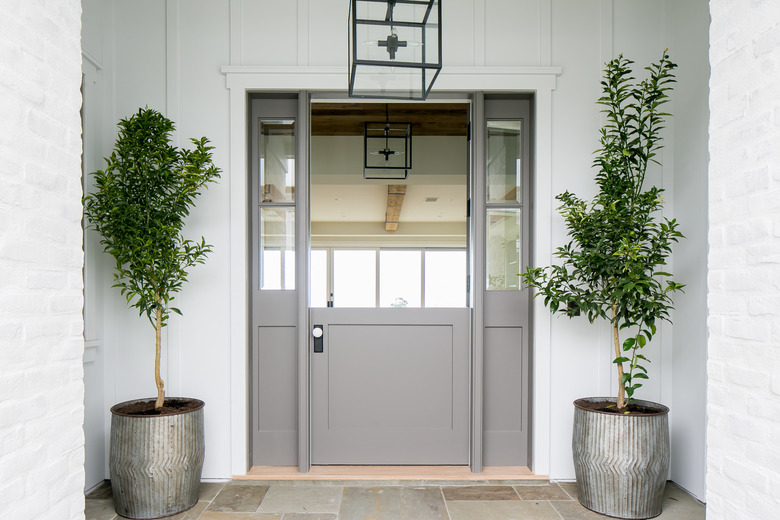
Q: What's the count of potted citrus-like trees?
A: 2